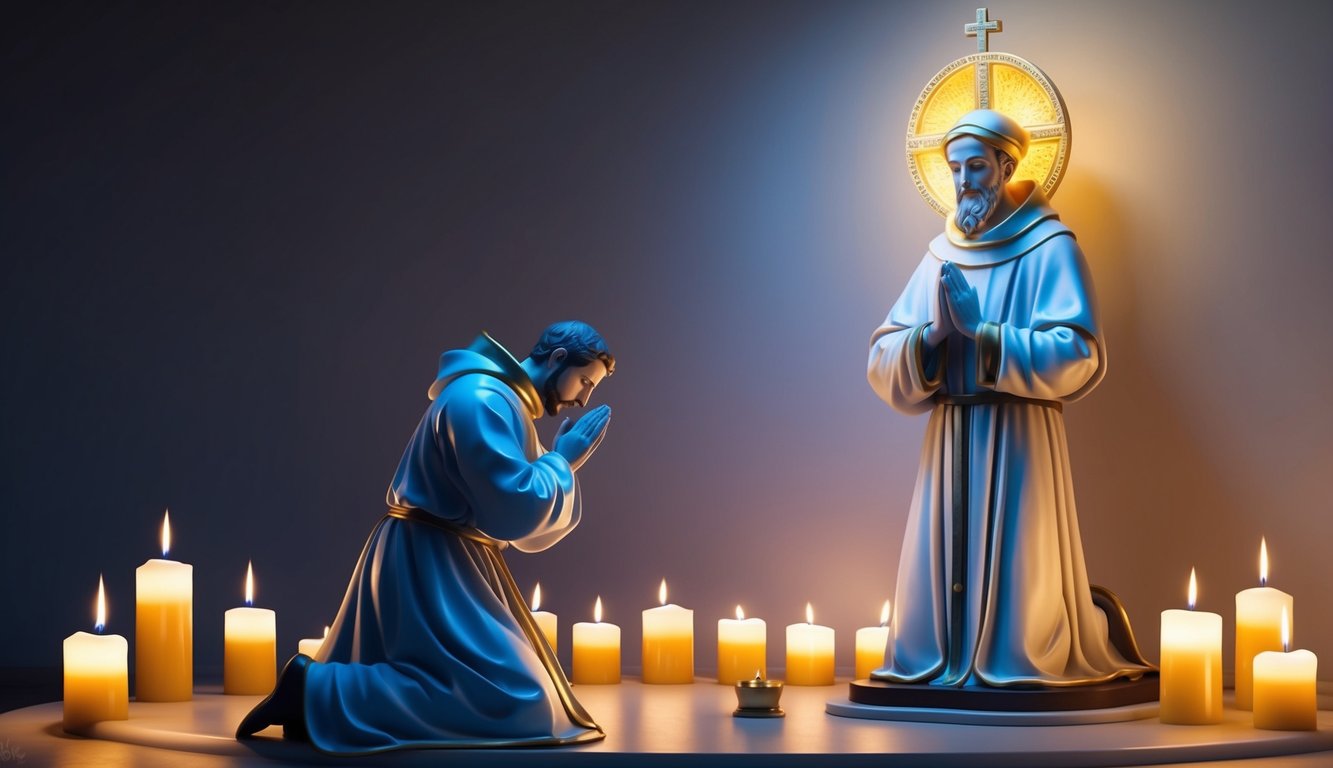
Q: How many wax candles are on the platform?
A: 13